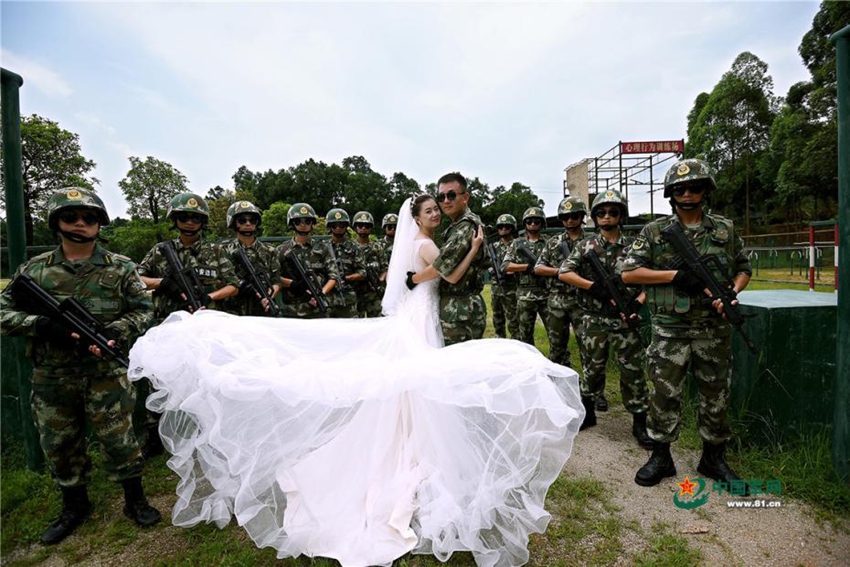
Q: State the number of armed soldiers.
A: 12